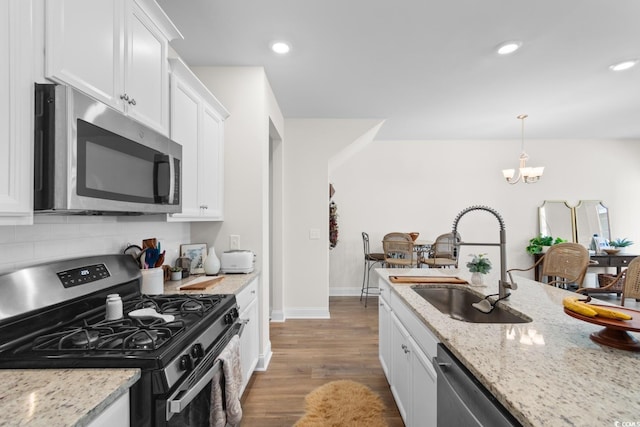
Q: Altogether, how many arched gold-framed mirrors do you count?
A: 2